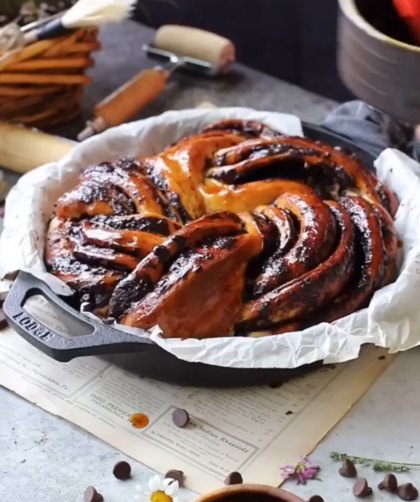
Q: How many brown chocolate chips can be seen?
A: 10